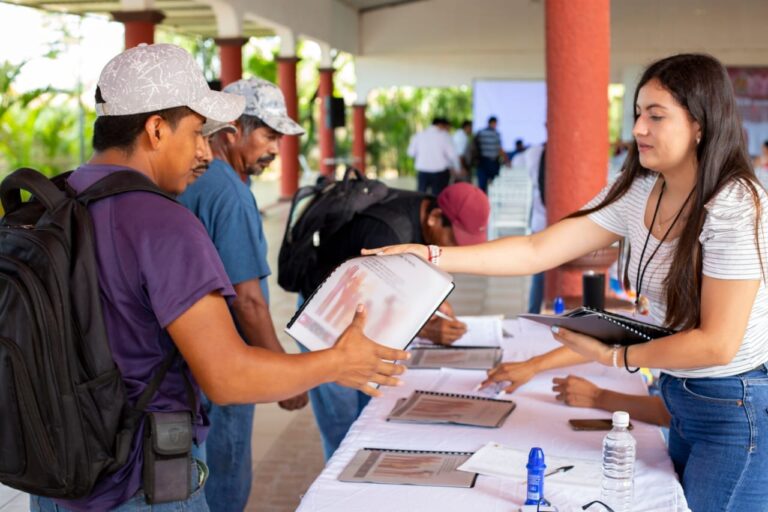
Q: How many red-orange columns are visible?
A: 6